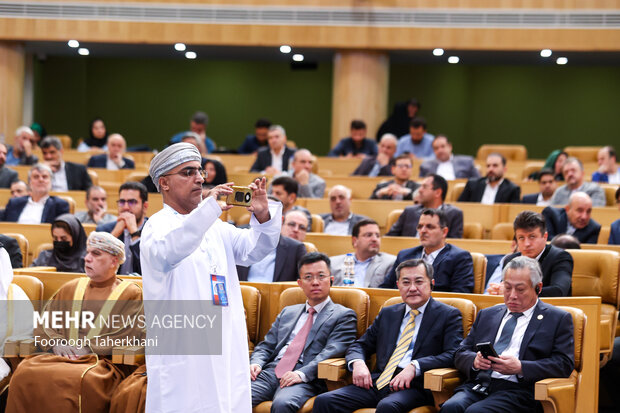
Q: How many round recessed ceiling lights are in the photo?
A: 10